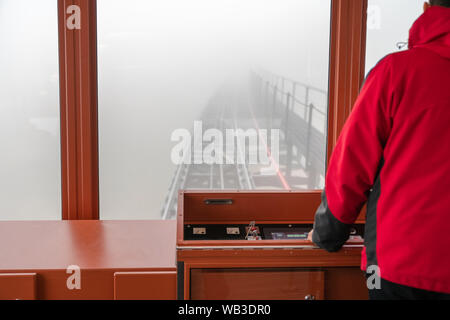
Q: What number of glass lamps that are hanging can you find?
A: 0